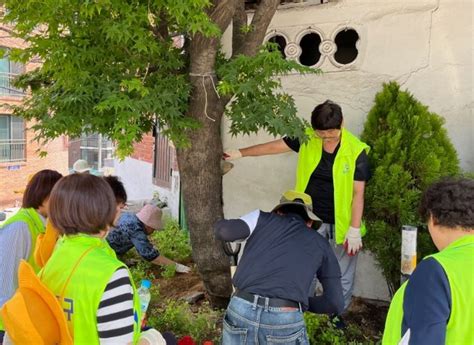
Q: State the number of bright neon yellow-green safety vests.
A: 4